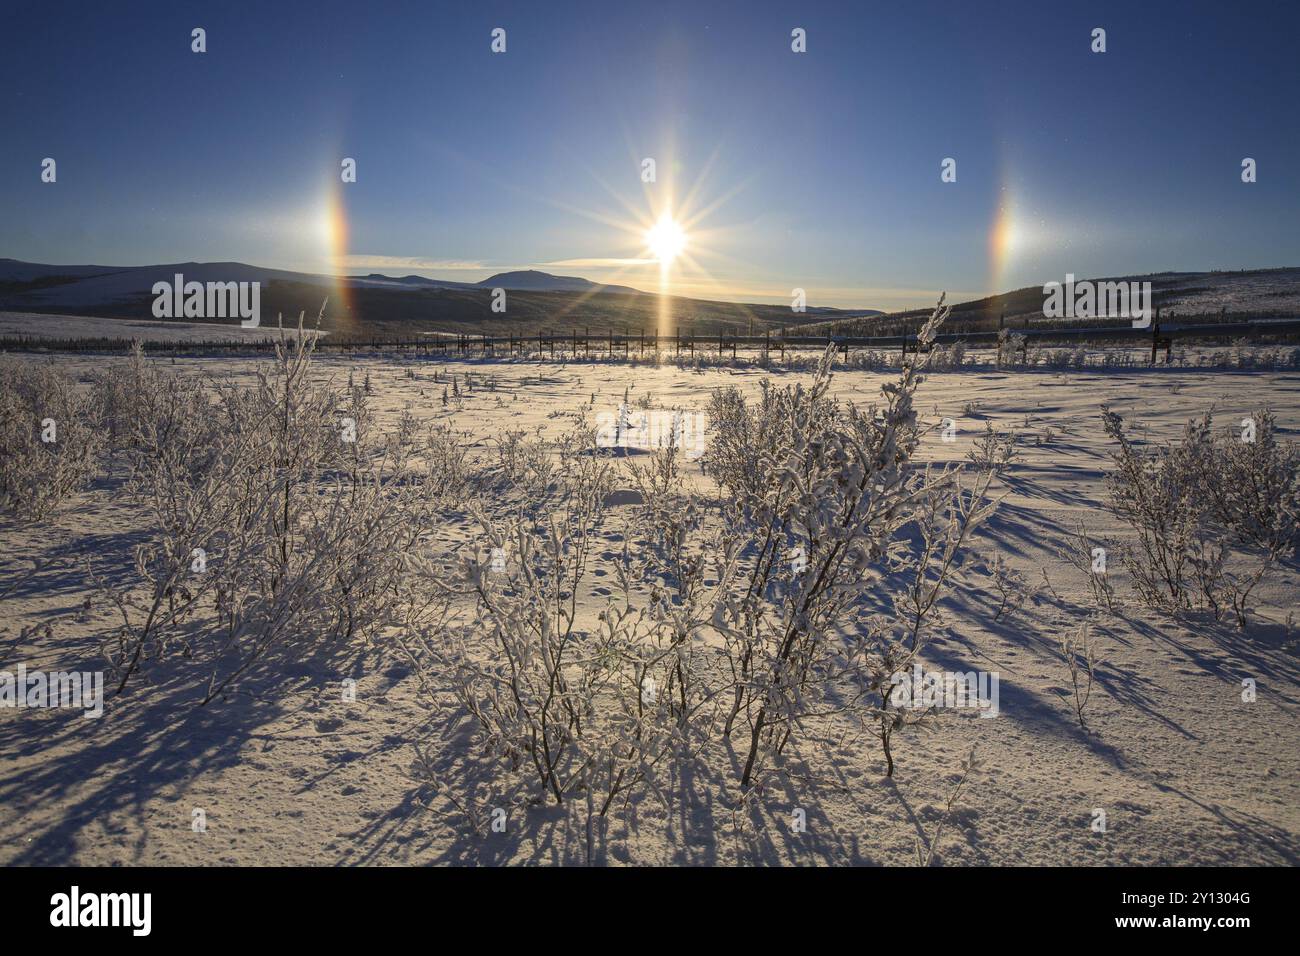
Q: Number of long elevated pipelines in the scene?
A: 1